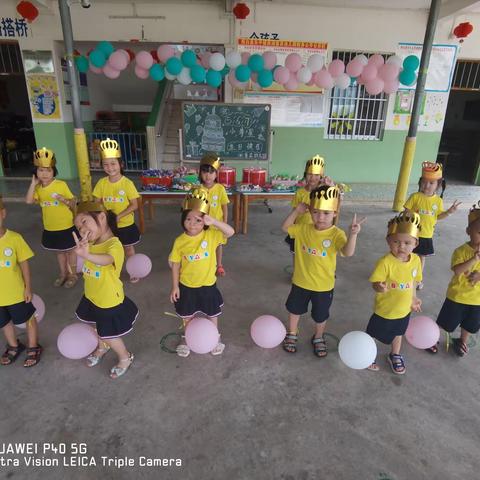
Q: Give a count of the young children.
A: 11